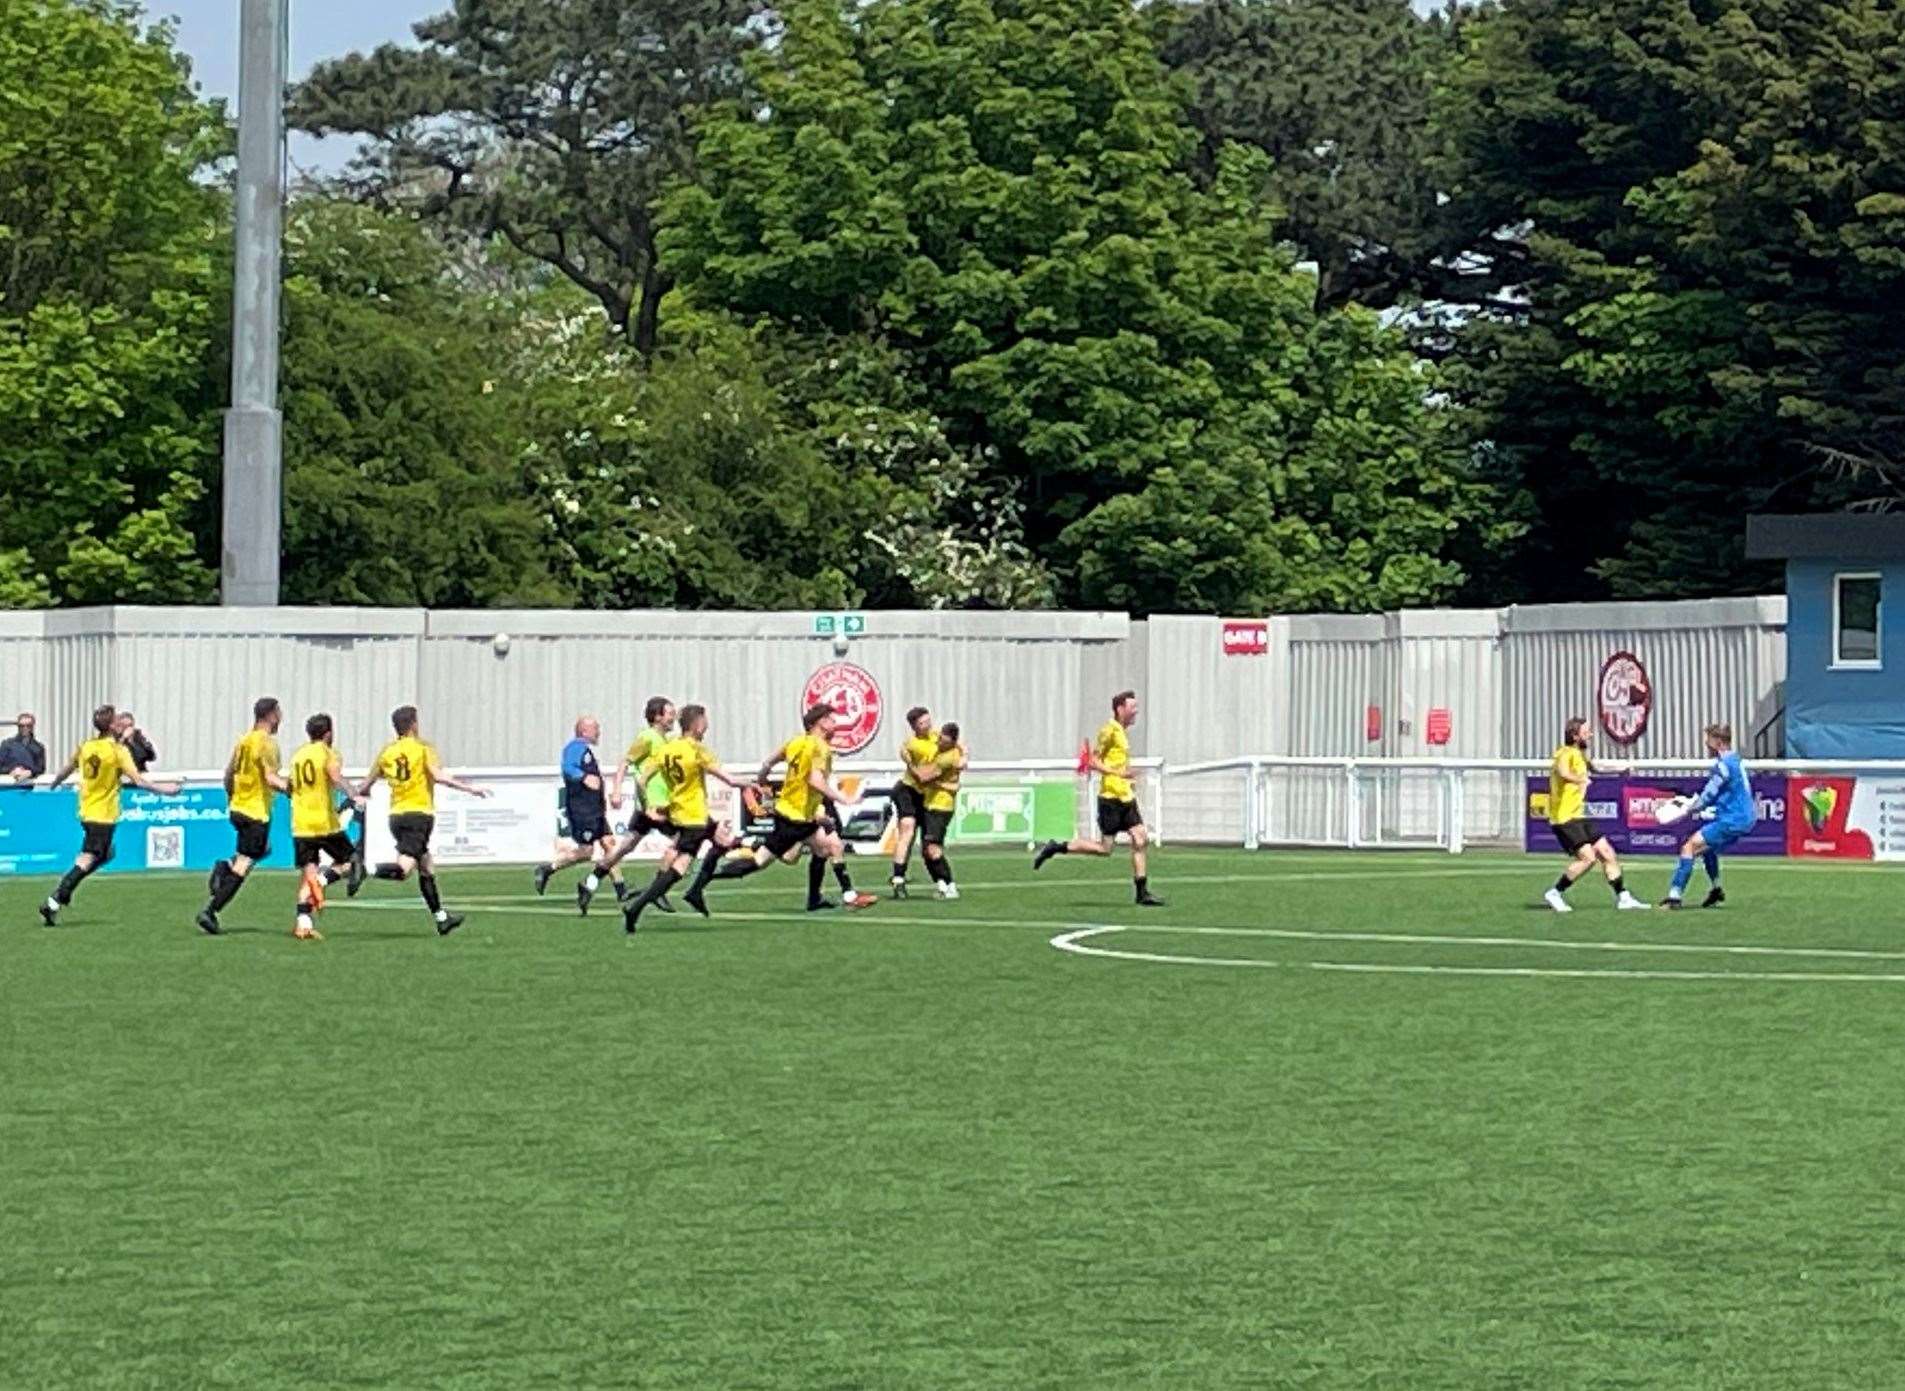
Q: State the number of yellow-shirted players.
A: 10